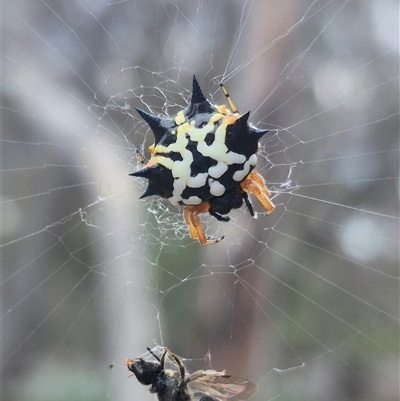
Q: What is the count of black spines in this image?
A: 6